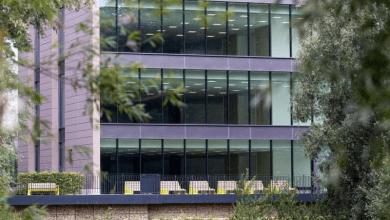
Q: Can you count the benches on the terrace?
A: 7